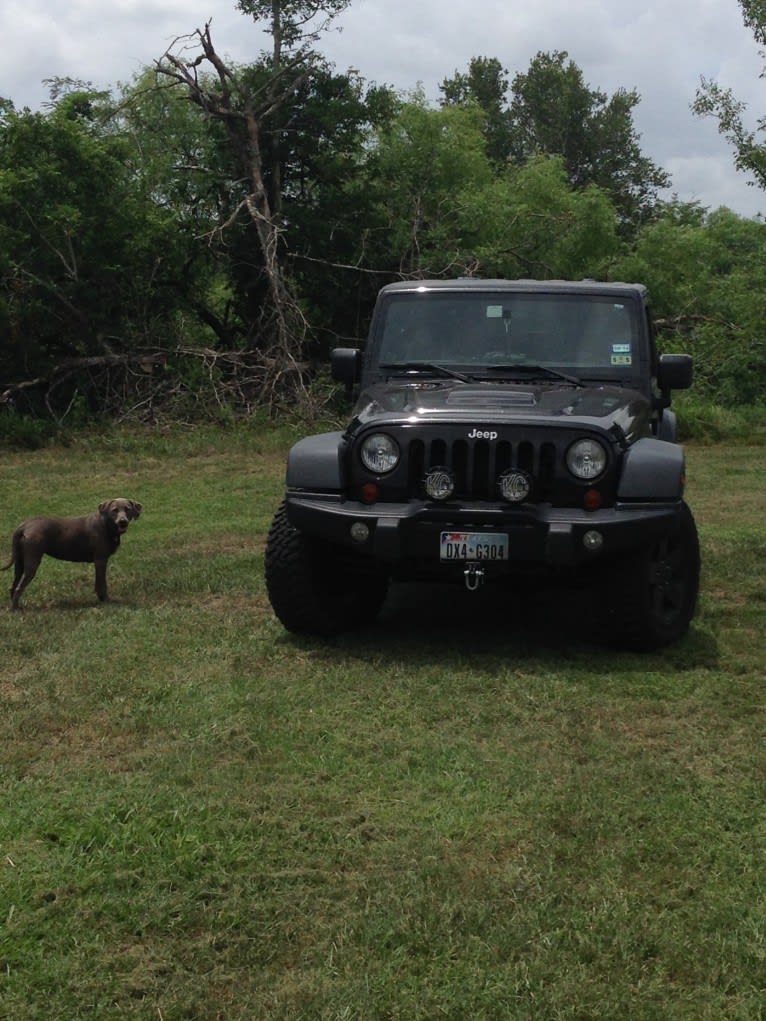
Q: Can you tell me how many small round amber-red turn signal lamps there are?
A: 2